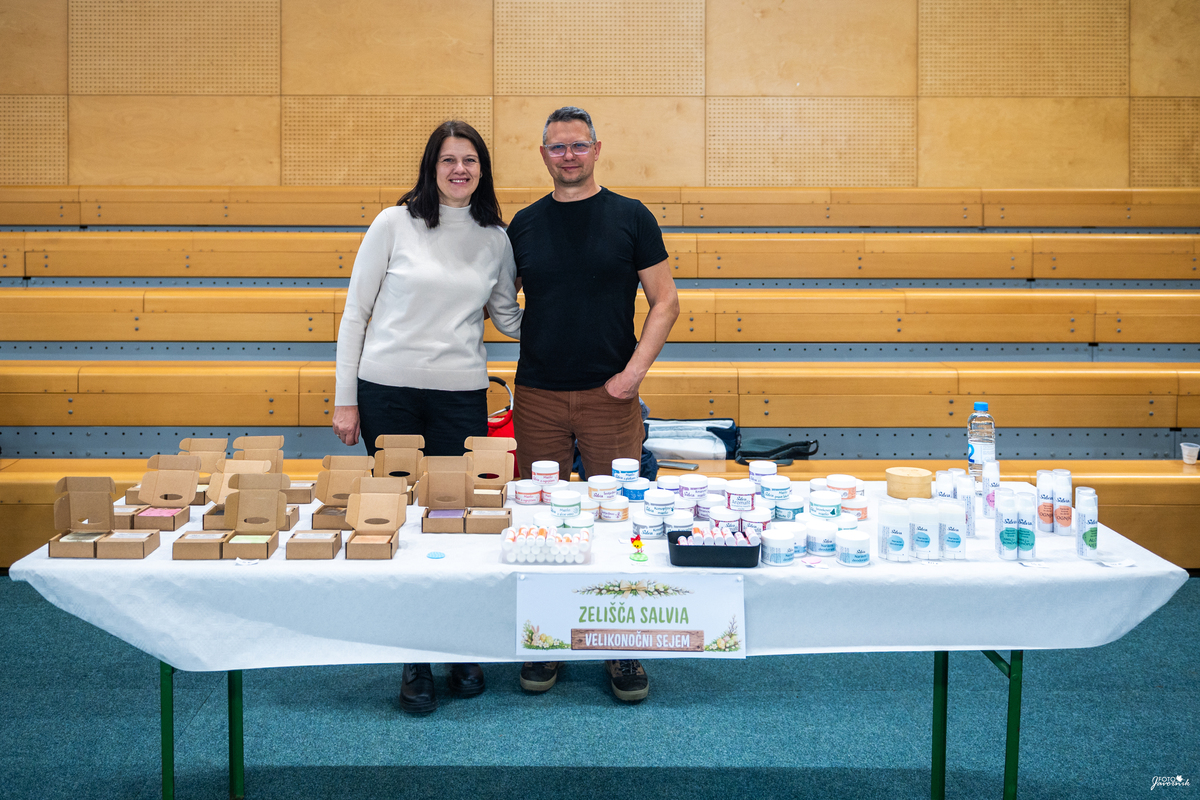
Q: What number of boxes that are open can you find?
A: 11